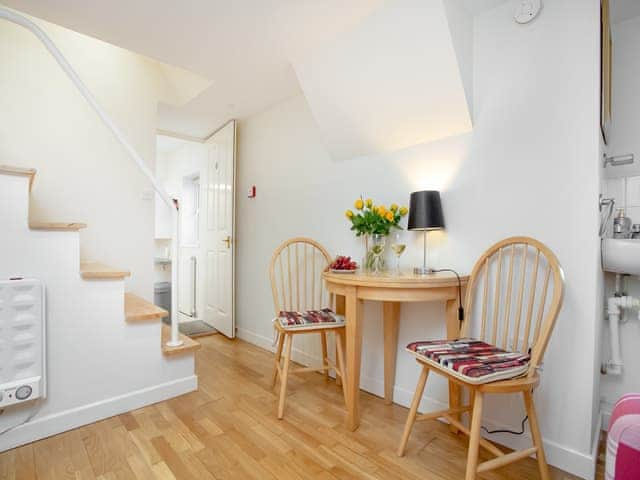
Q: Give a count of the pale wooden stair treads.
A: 5